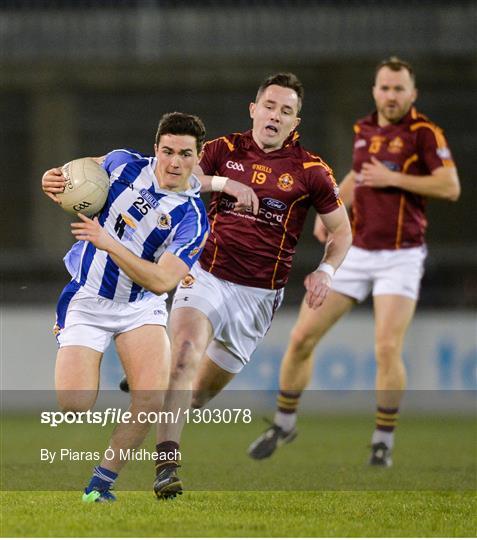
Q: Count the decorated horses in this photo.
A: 0